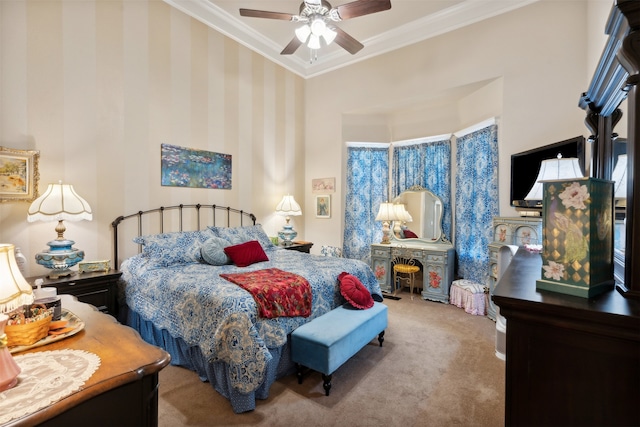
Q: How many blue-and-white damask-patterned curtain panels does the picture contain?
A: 3